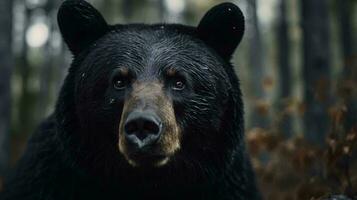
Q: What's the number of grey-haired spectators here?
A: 0